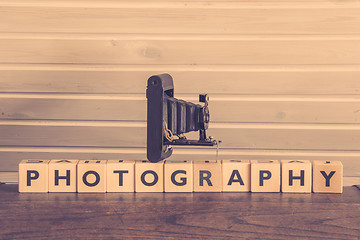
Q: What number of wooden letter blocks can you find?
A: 11